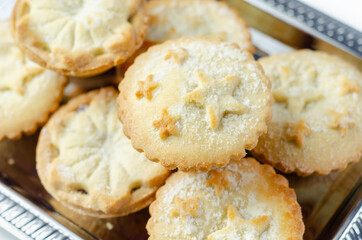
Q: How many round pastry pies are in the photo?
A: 7